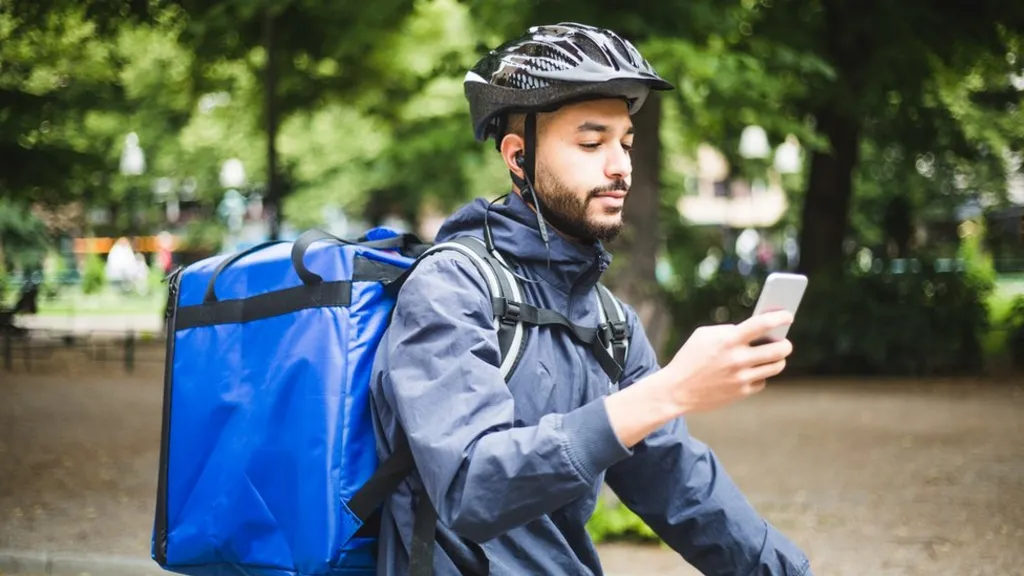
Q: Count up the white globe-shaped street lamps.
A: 4